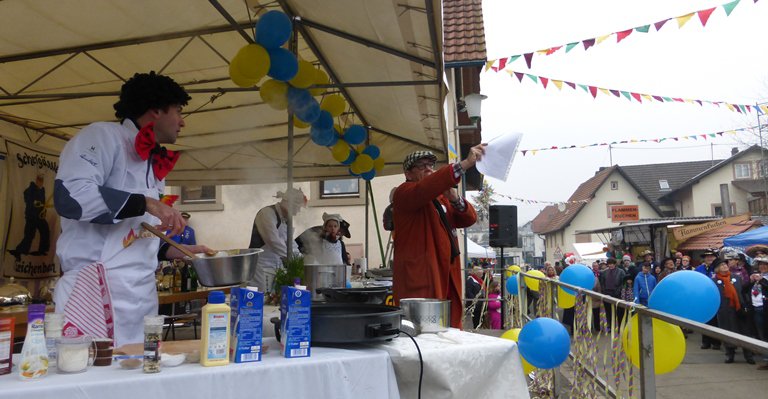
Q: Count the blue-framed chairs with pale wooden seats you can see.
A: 0